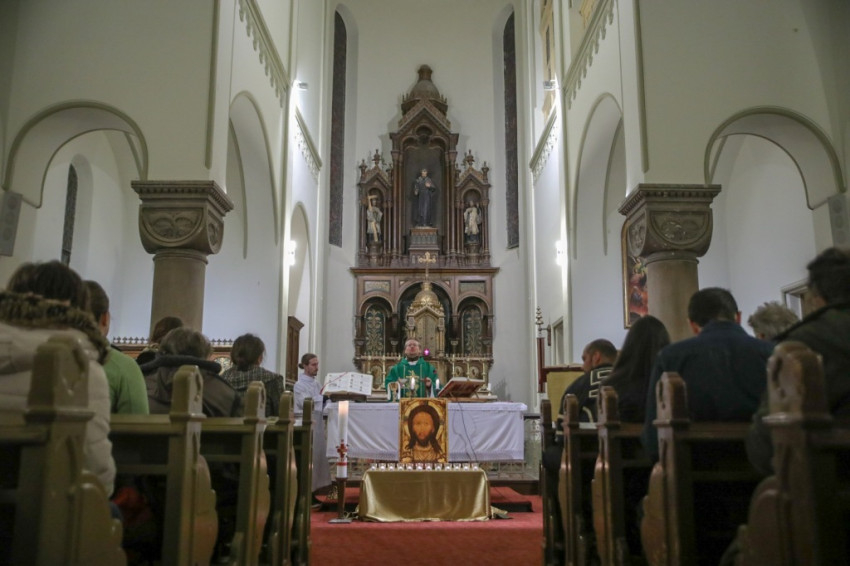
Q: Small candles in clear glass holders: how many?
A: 12